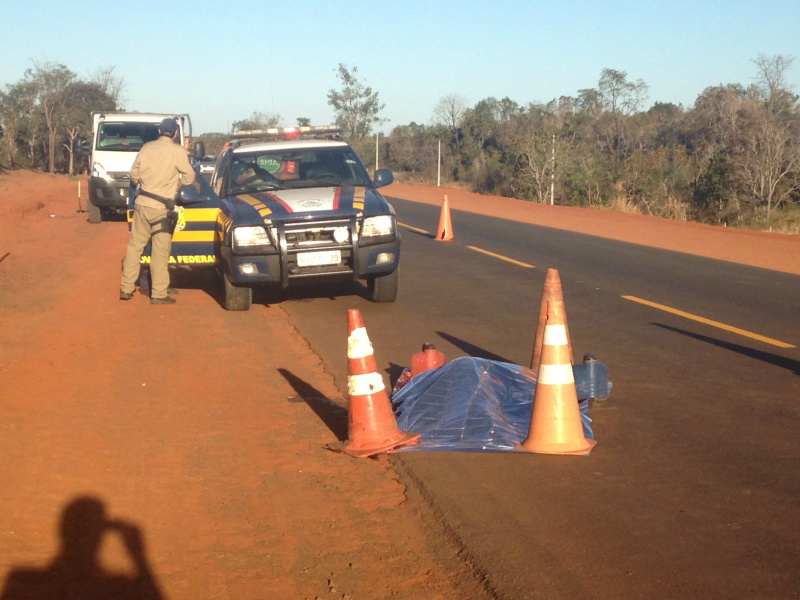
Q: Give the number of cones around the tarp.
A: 3